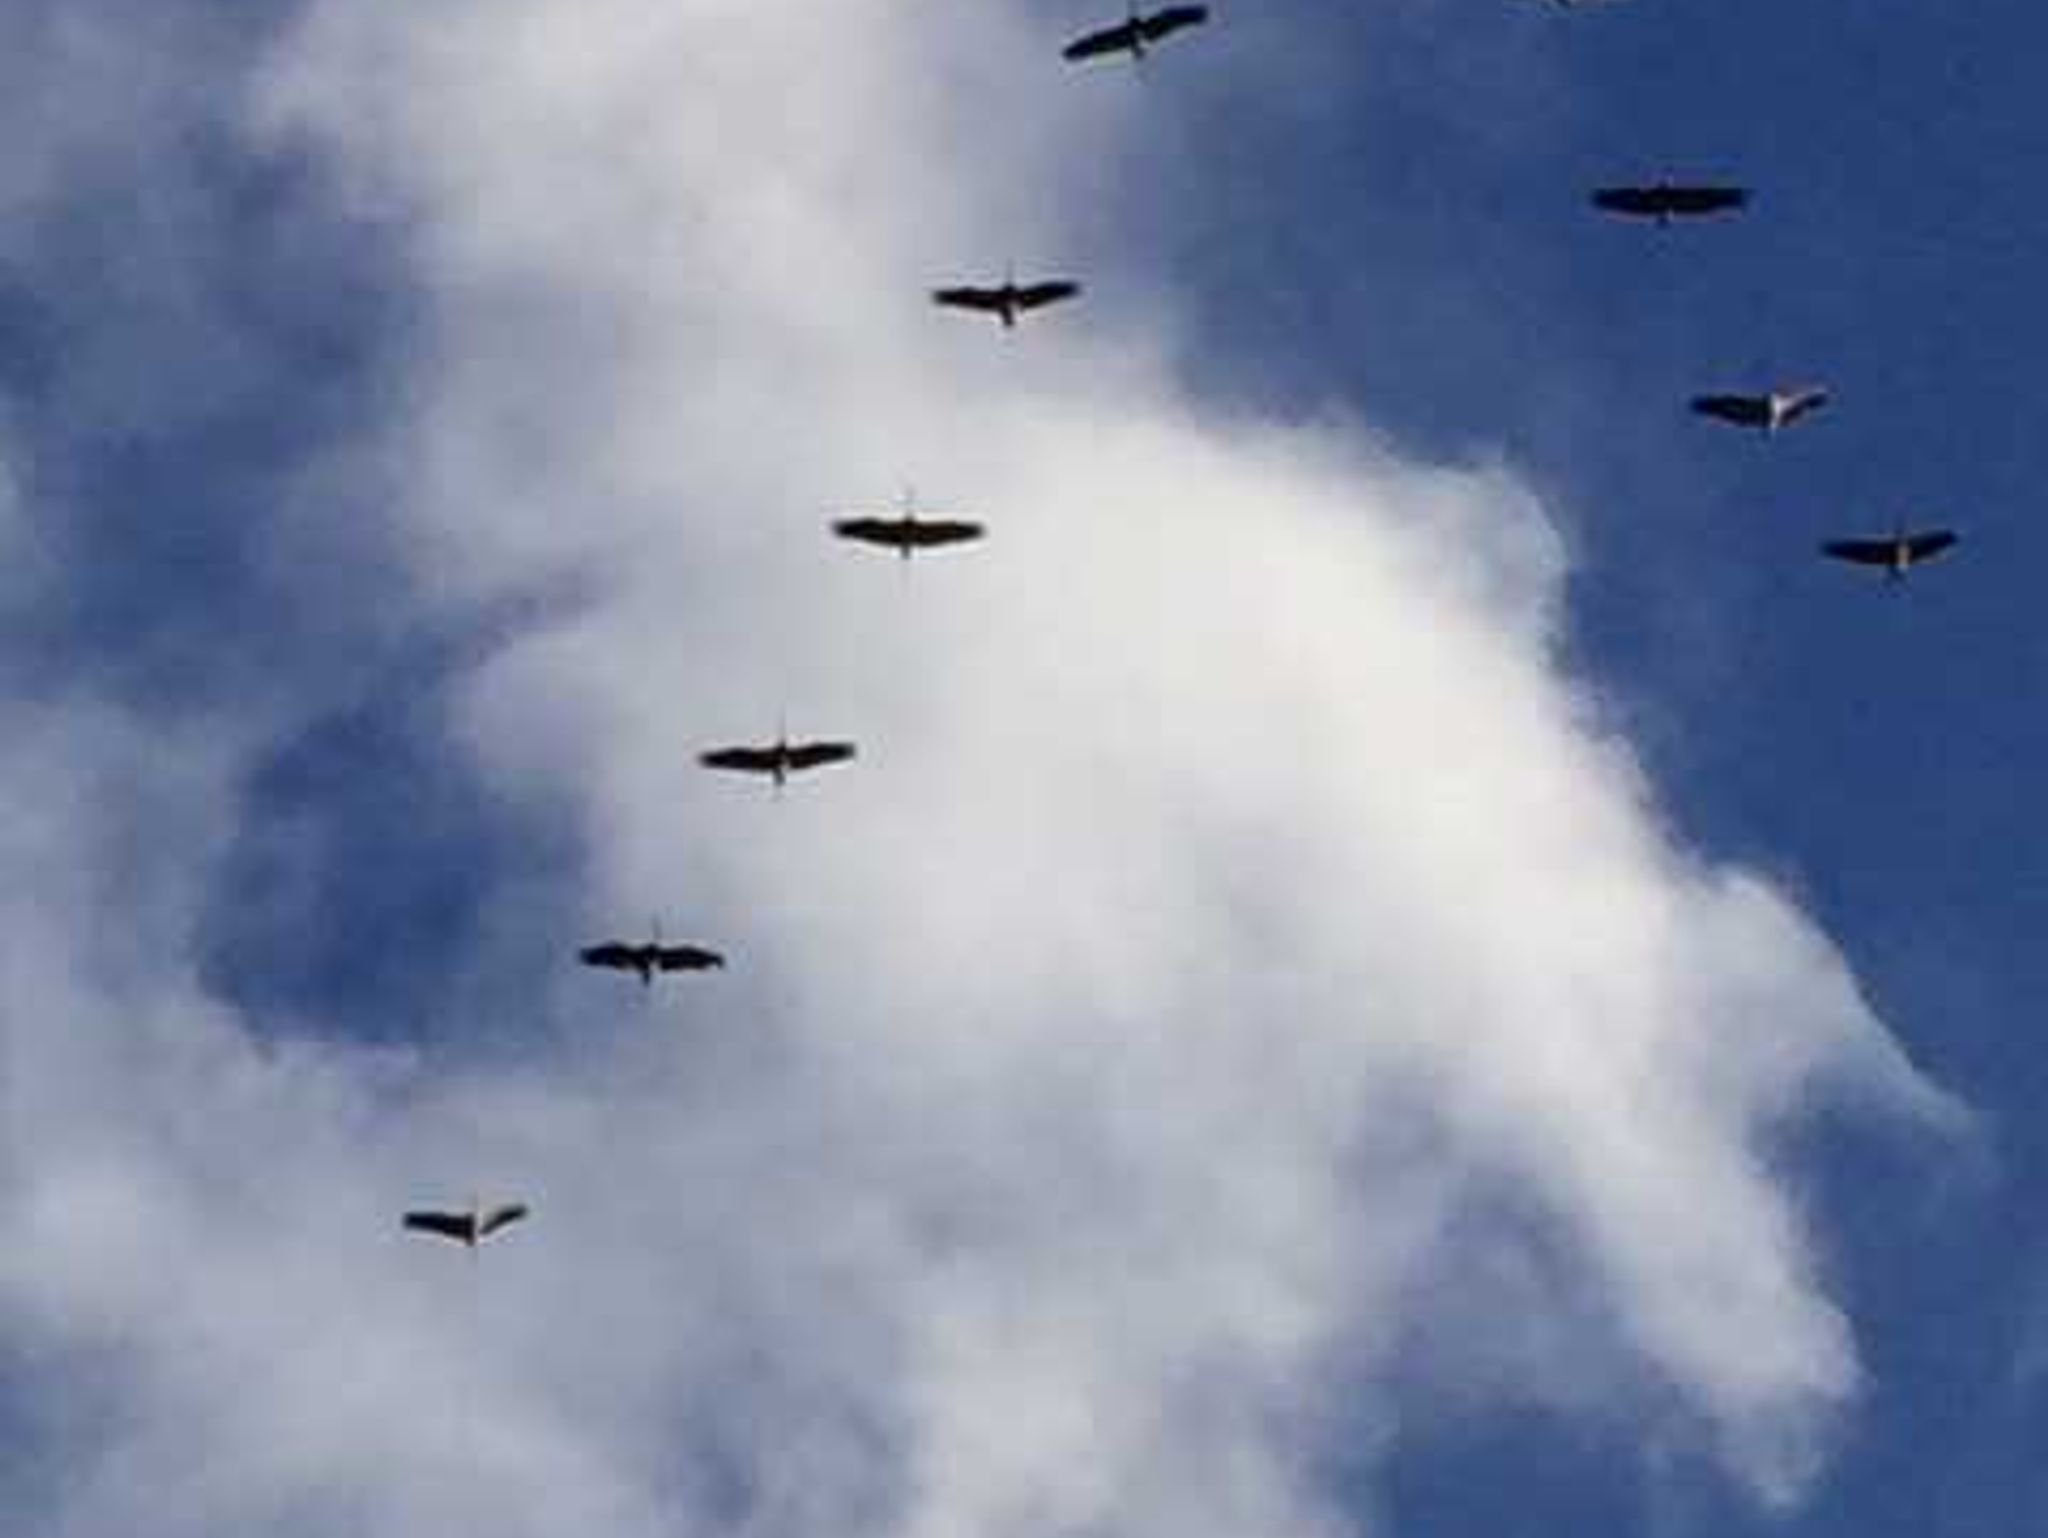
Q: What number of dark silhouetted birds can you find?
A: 9